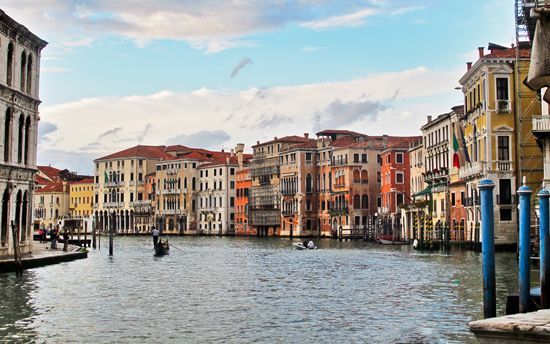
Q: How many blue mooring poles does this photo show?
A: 3